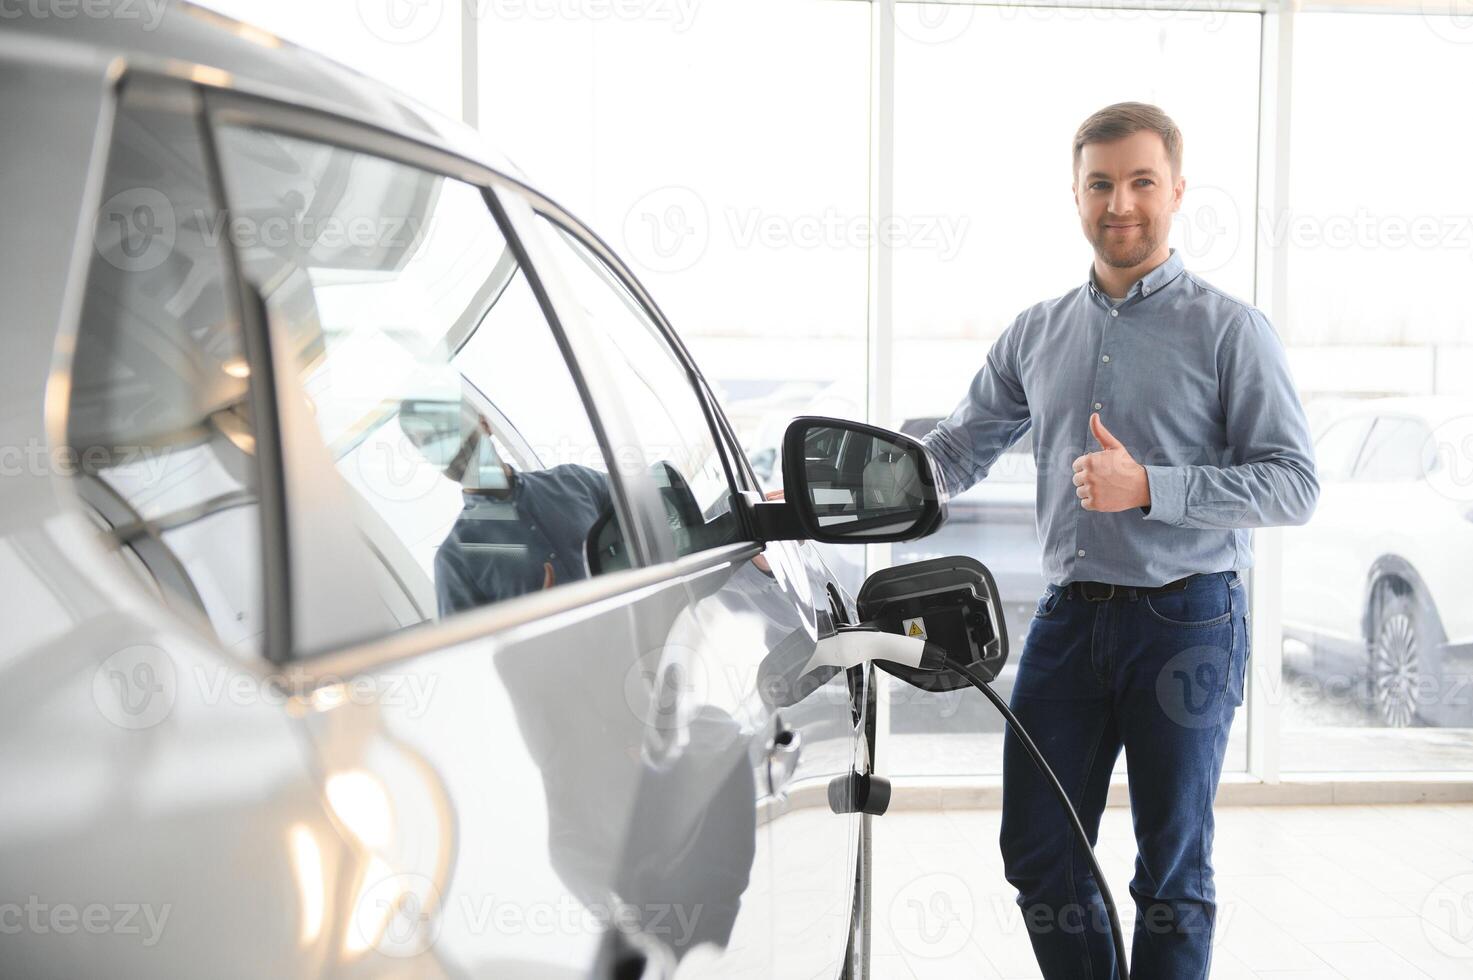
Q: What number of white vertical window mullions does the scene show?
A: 3